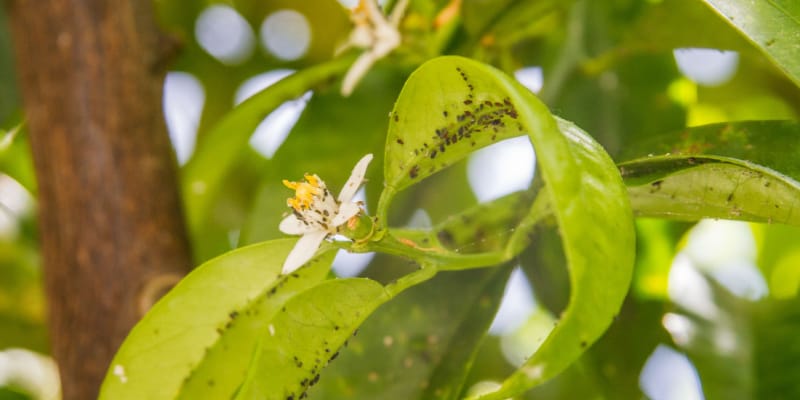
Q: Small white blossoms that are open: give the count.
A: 2